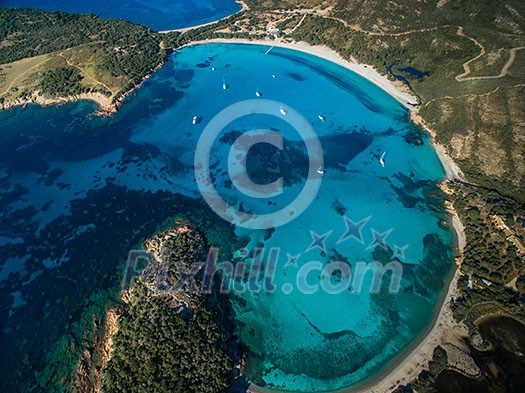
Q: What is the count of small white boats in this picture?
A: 9